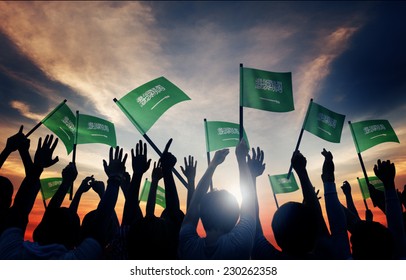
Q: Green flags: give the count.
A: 11